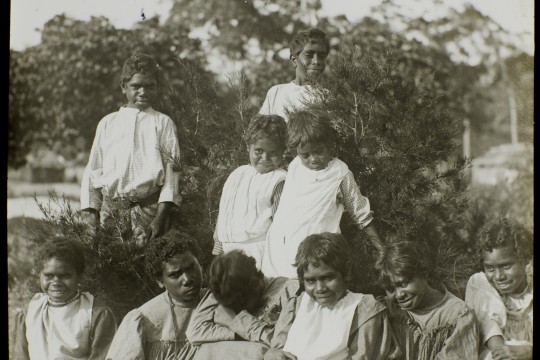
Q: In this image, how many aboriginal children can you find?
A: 10